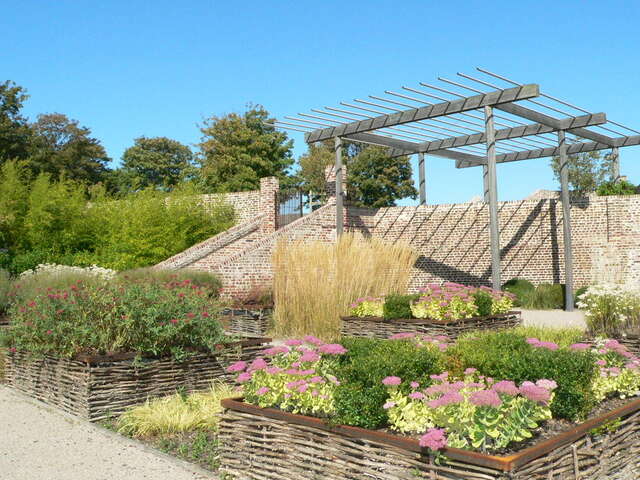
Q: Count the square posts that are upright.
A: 6